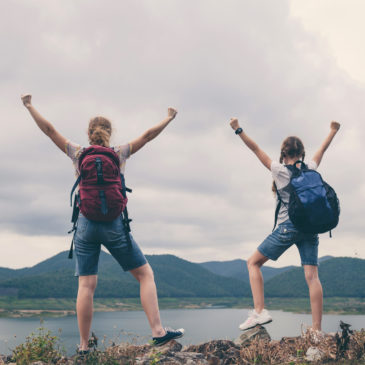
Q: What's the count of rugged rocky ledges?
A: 1